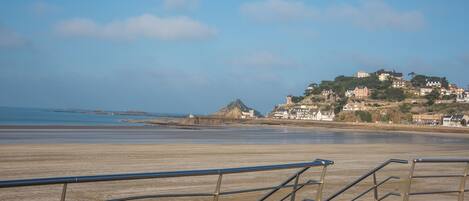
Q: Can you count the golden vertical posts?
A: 5